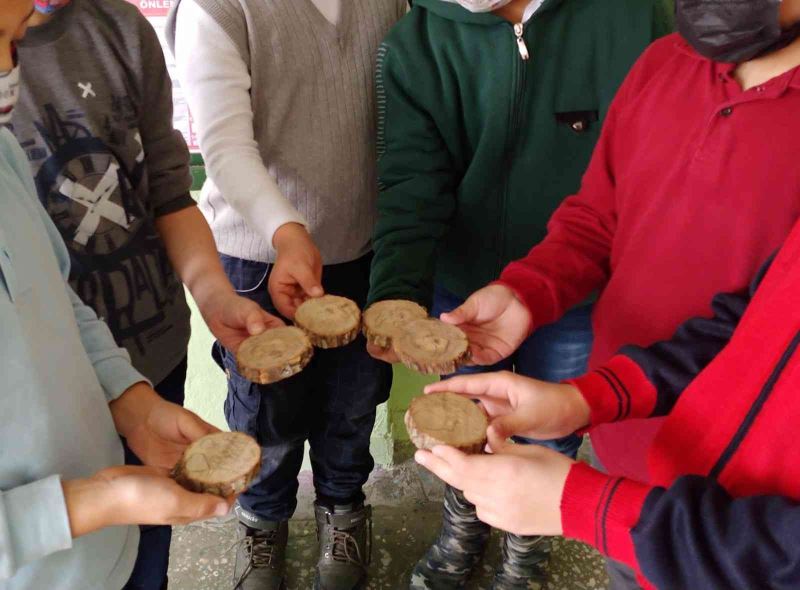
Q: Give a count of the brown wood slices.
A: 6